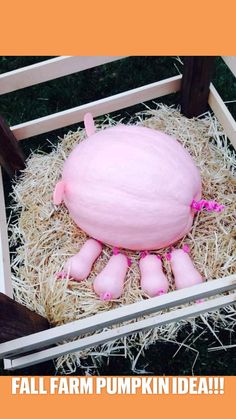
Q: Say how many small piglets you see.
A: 4